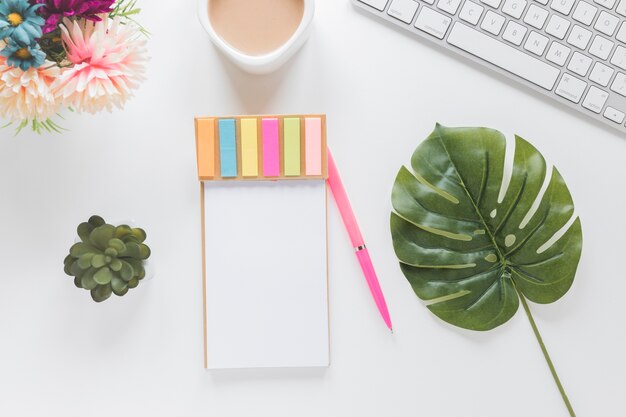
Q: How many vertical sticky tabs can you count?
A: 6